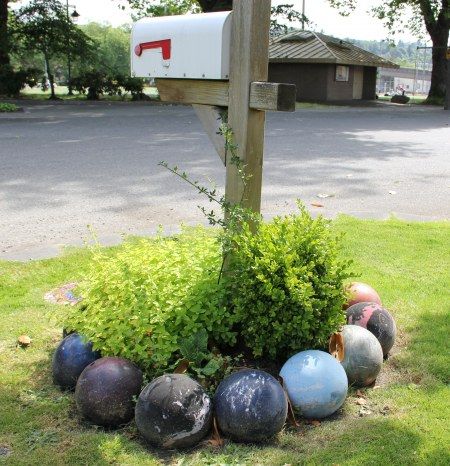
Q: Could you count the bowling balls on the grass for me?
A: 8